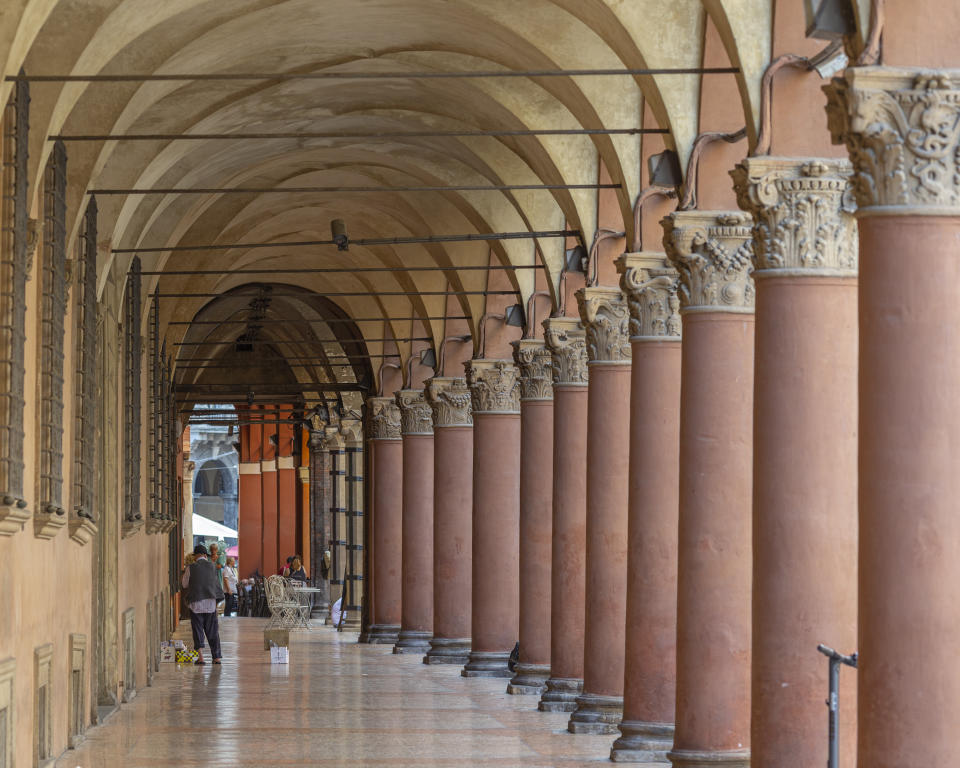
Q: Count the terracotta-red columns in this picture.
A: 11